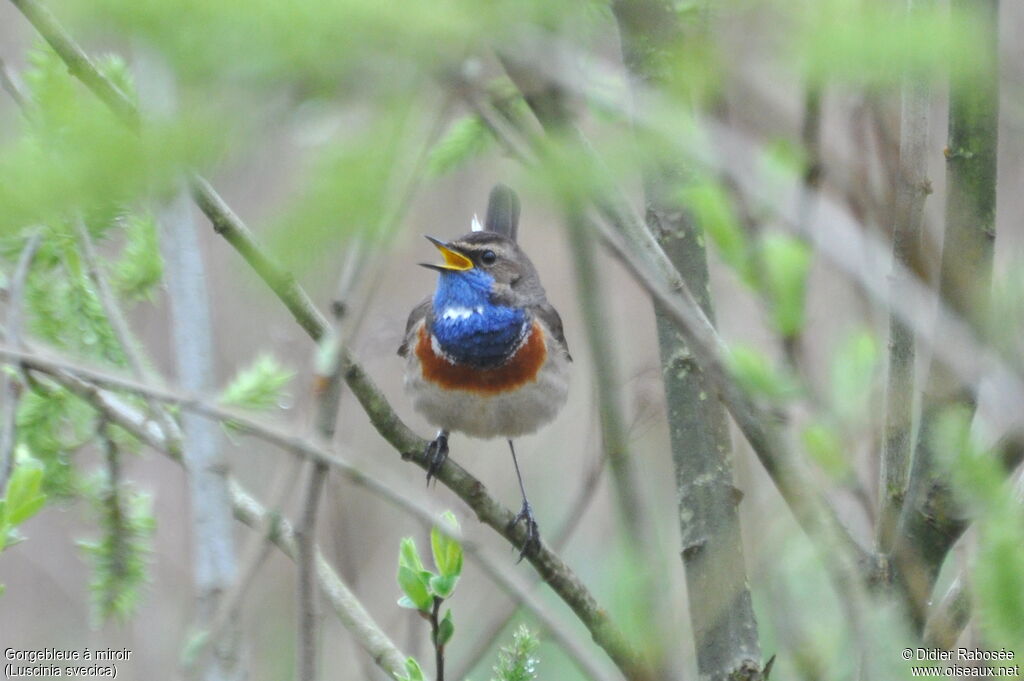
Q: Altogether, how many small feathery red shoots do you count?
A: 0